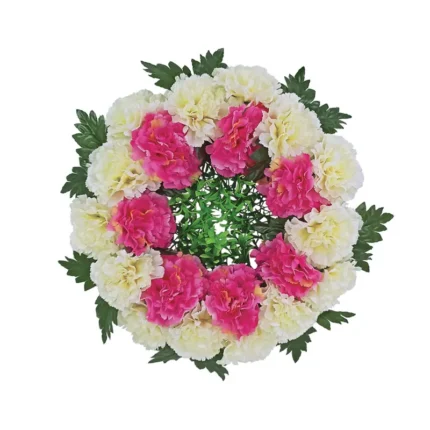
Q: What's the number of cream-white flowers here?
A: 14